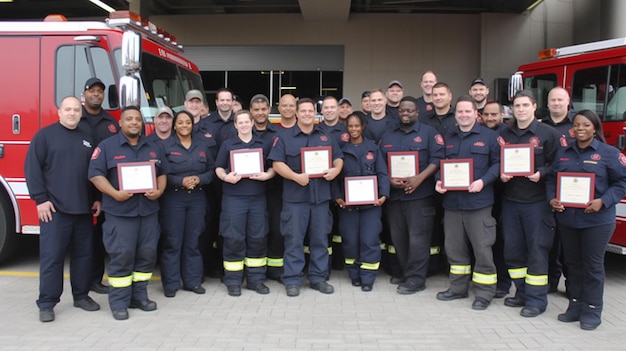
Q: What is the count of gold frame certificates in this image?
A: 0